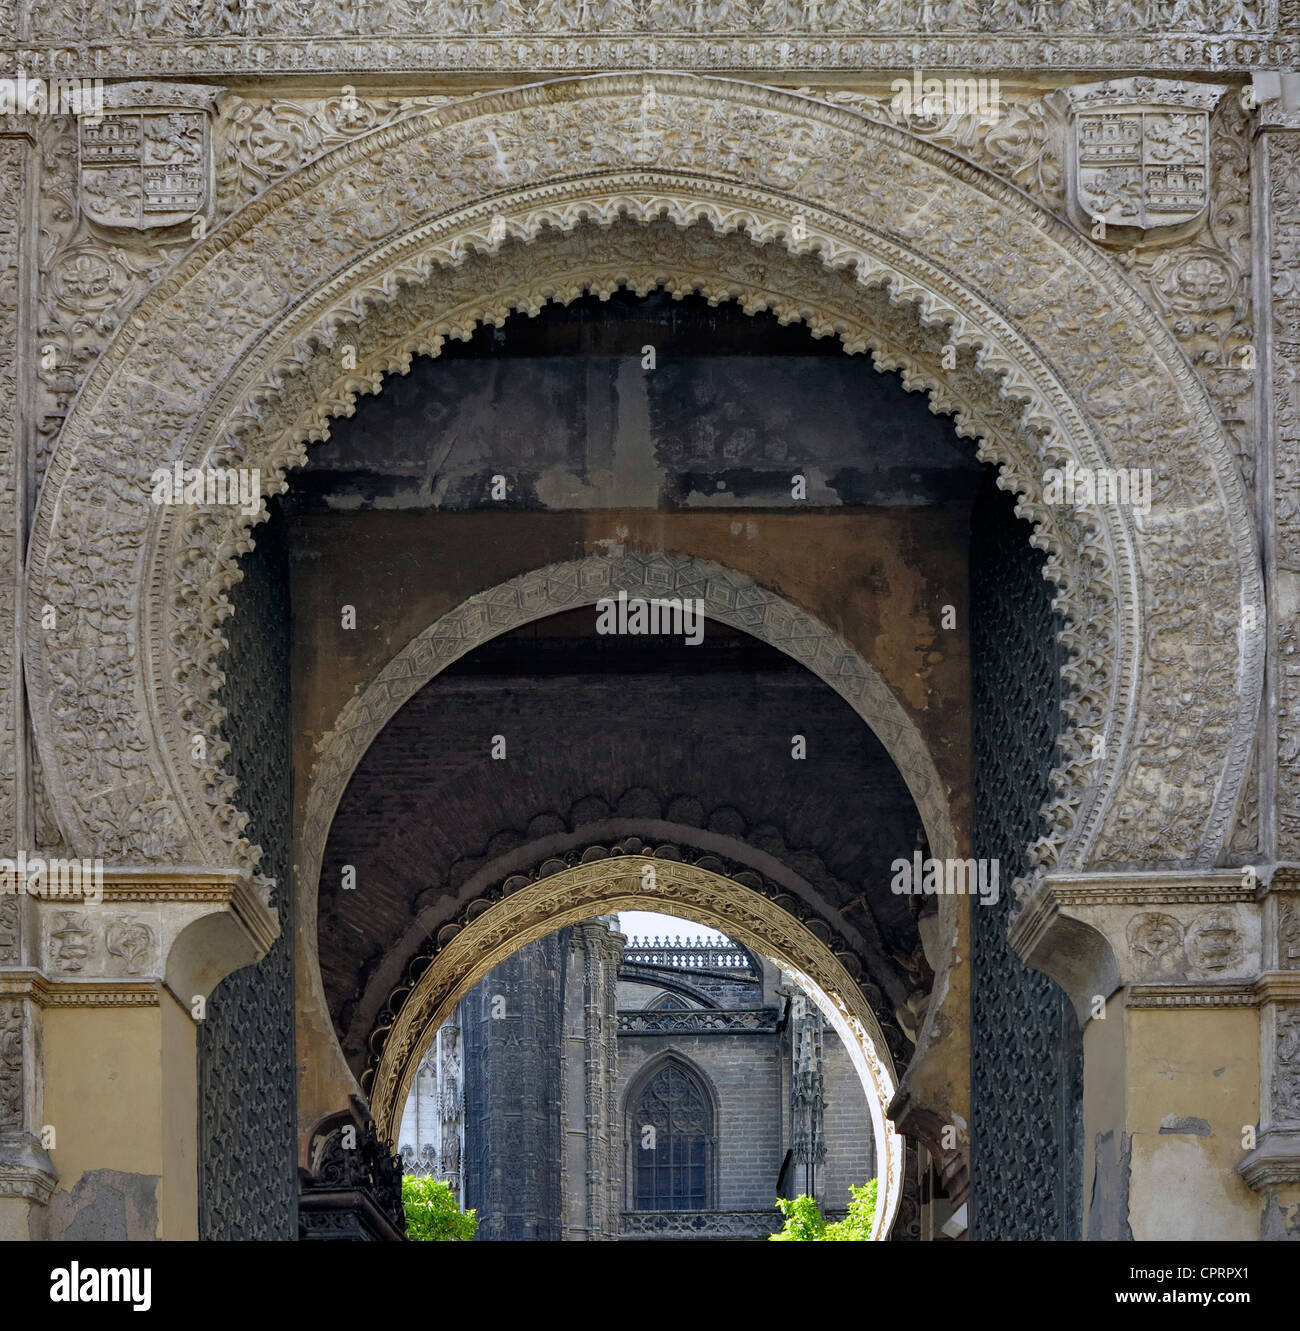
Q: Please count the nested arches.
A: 3